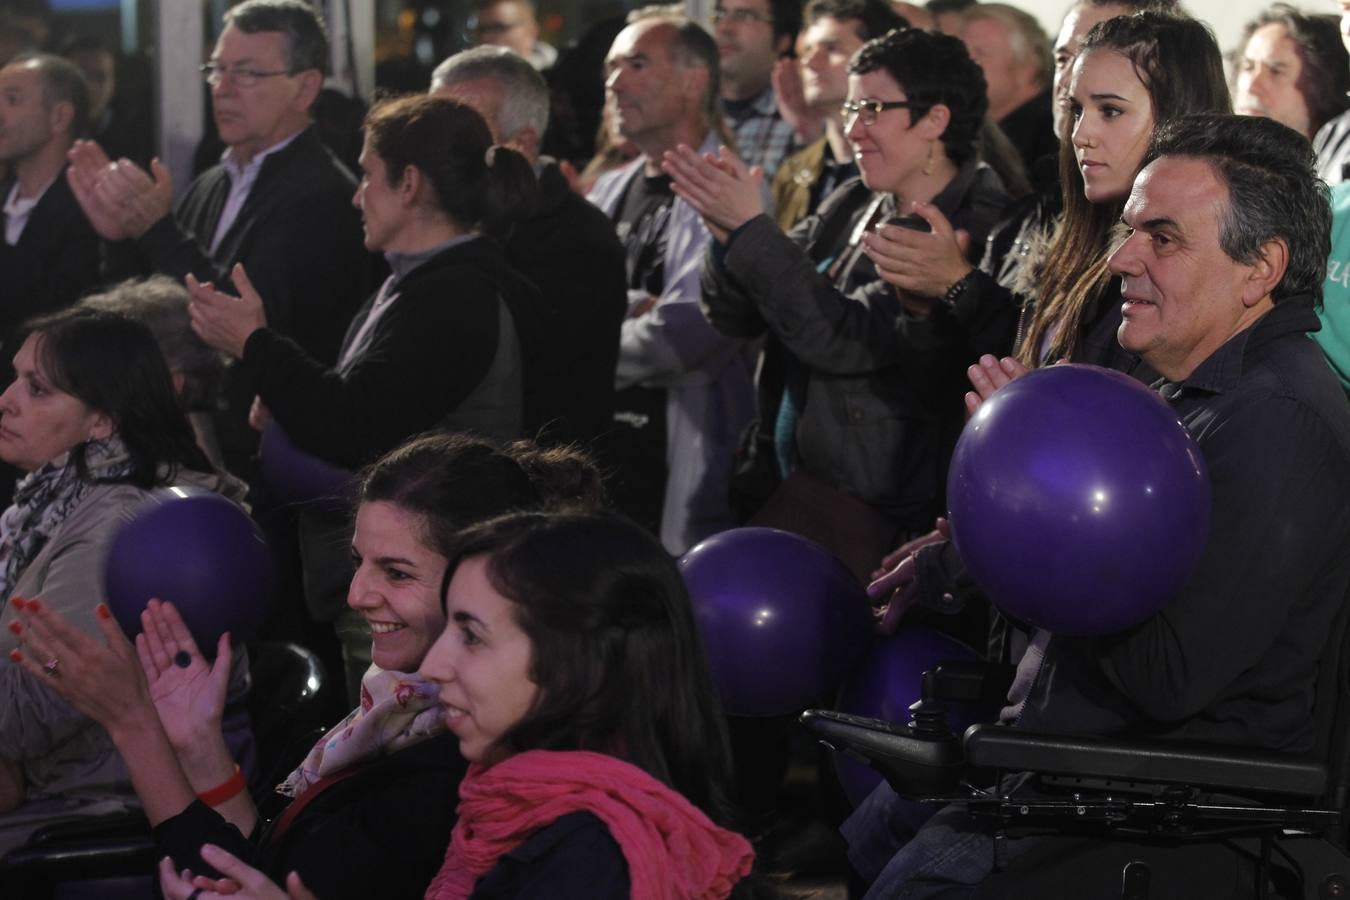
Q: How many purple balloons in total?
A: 5